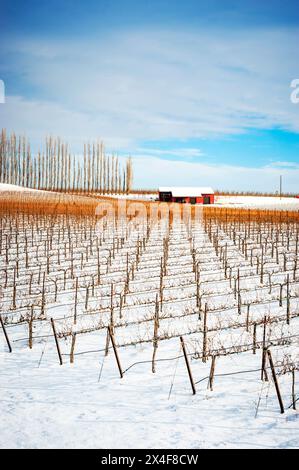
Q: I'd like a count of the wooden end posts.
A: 5